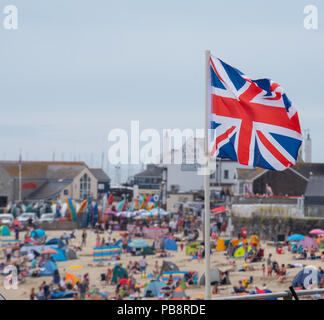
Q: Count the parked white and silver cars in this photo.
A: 3